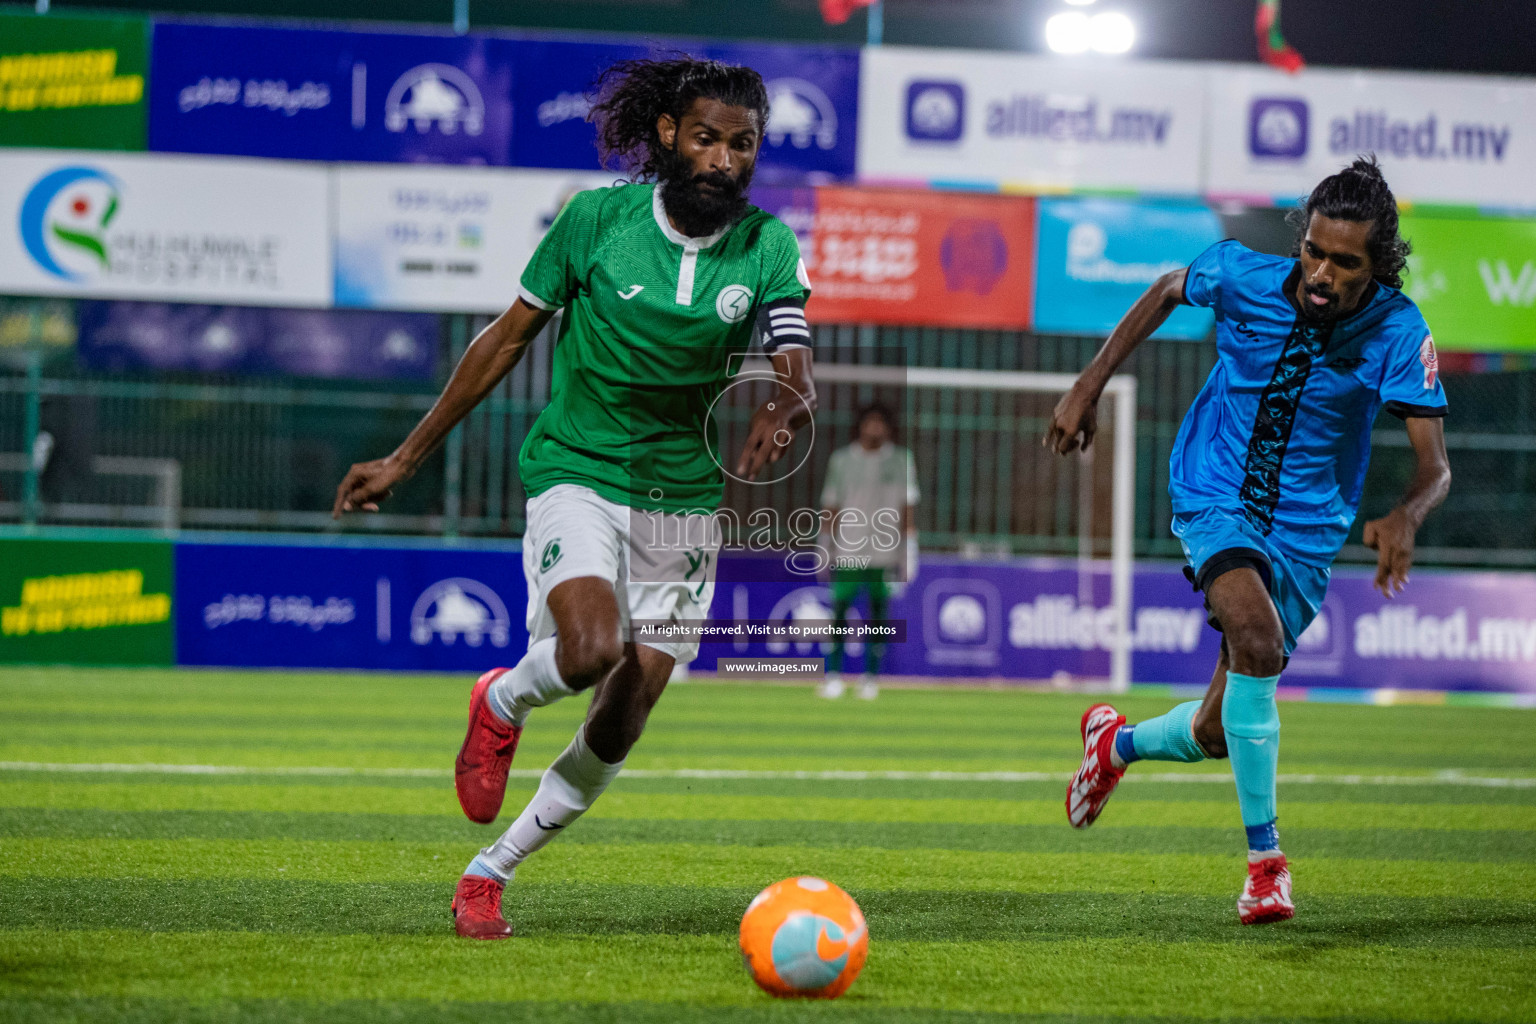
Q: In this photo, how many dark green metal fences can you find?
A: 1